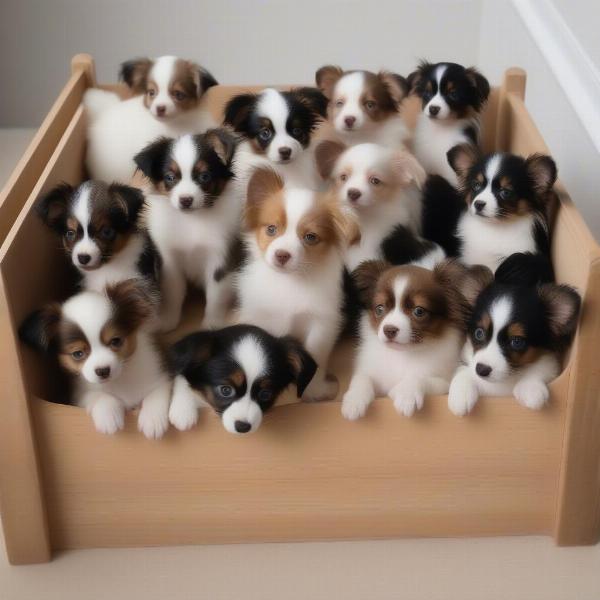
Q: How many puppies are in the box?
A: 13